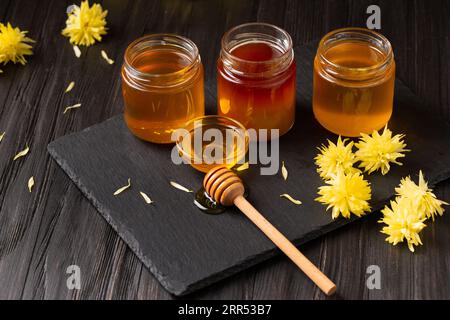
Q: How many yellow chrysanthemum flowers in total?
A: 7